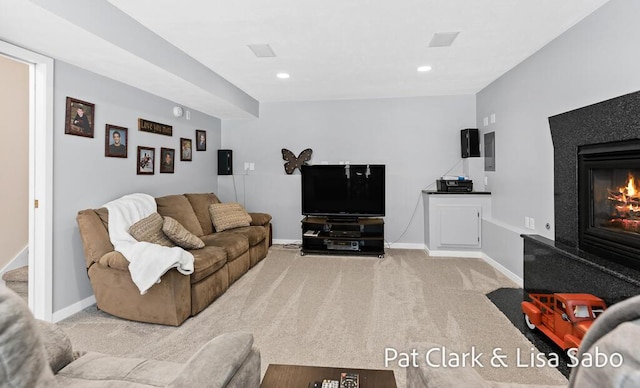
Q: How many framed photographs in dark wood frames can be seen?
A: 6